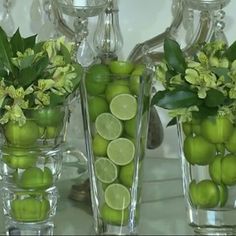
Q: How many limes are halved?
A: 5